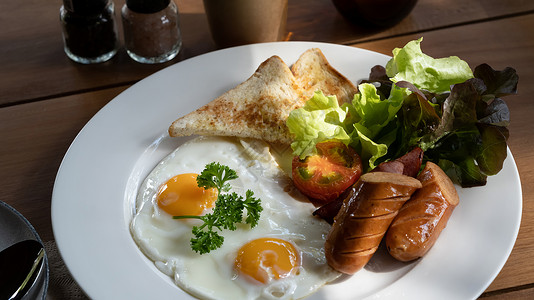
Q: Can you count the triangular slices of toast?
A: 2